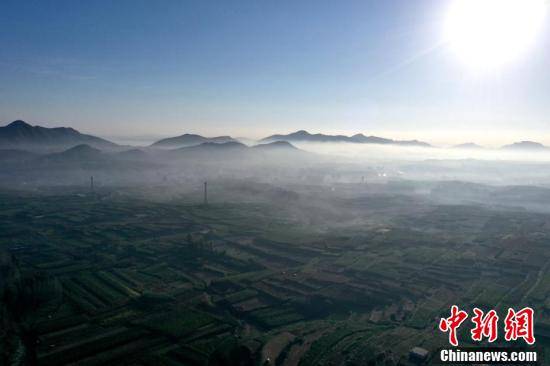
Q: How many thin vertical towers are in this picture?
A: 2